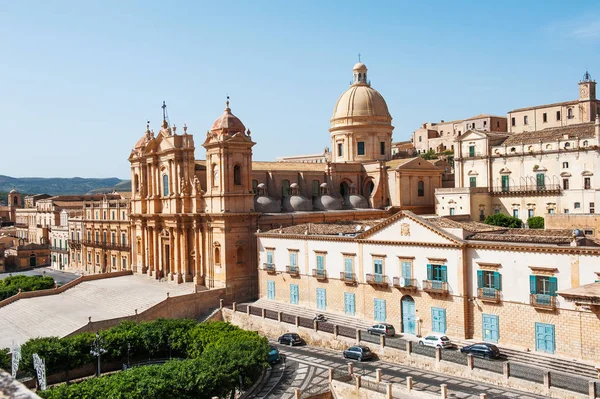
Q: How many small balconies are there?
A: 9